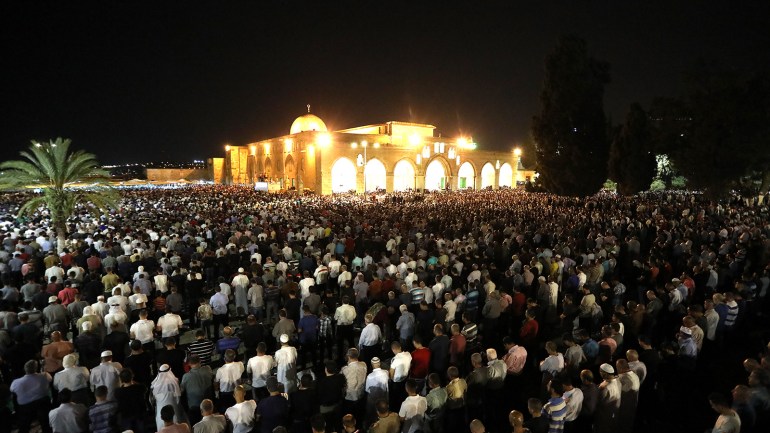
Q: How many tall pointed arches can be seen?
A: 7